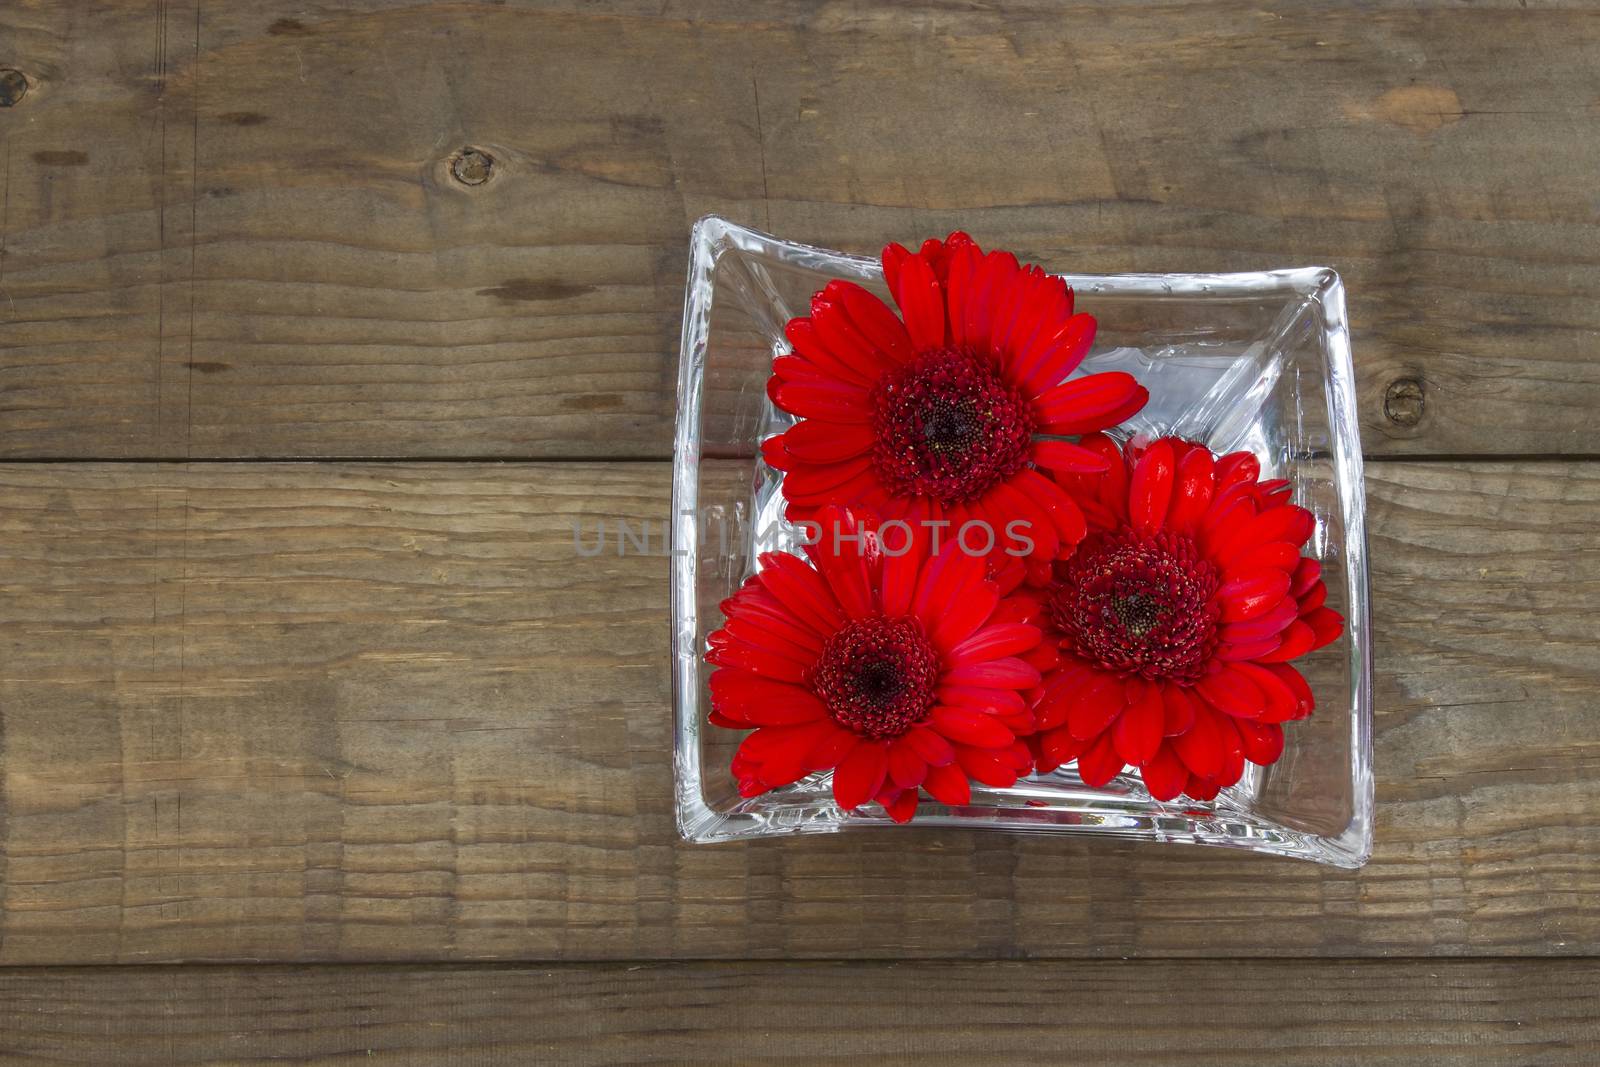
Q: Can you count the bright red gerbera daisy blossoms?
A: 3